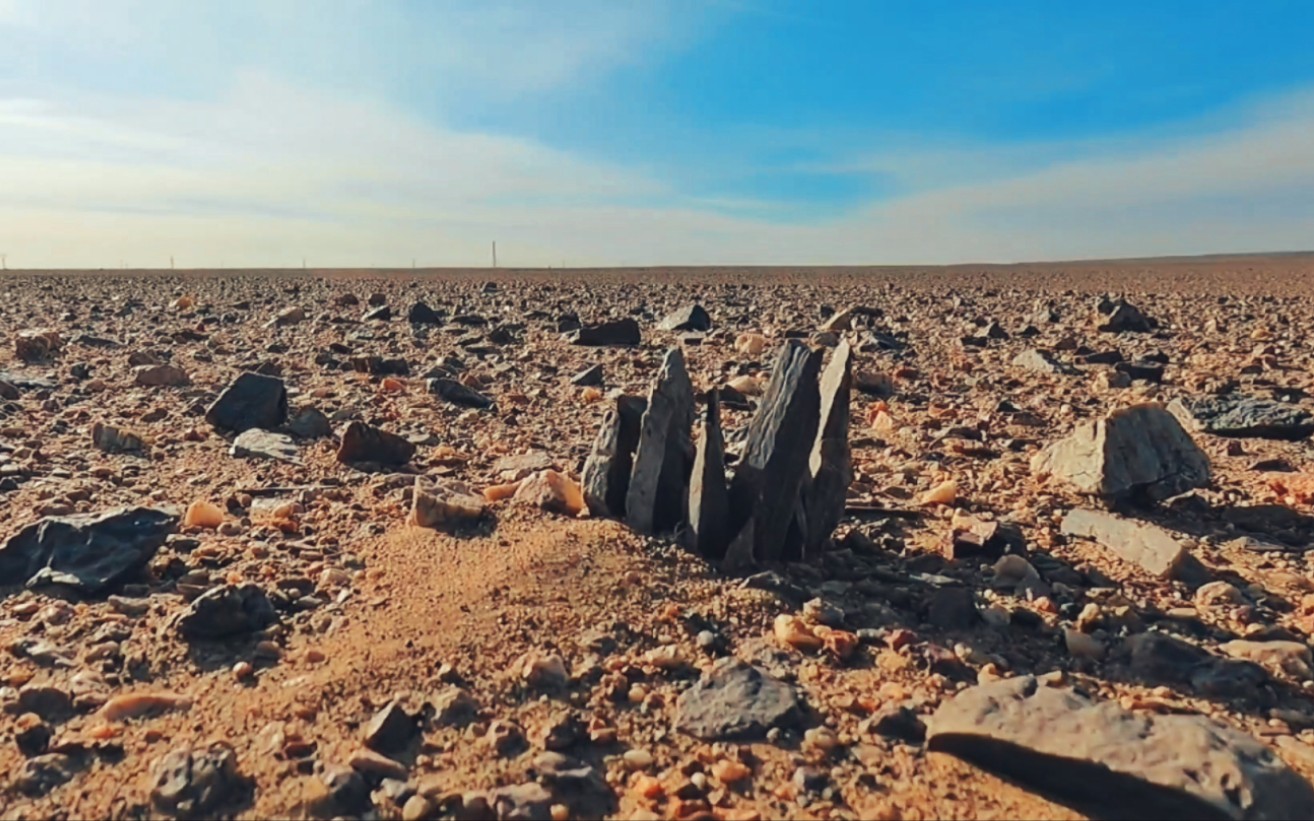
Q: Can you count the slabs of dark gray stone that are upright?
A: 5